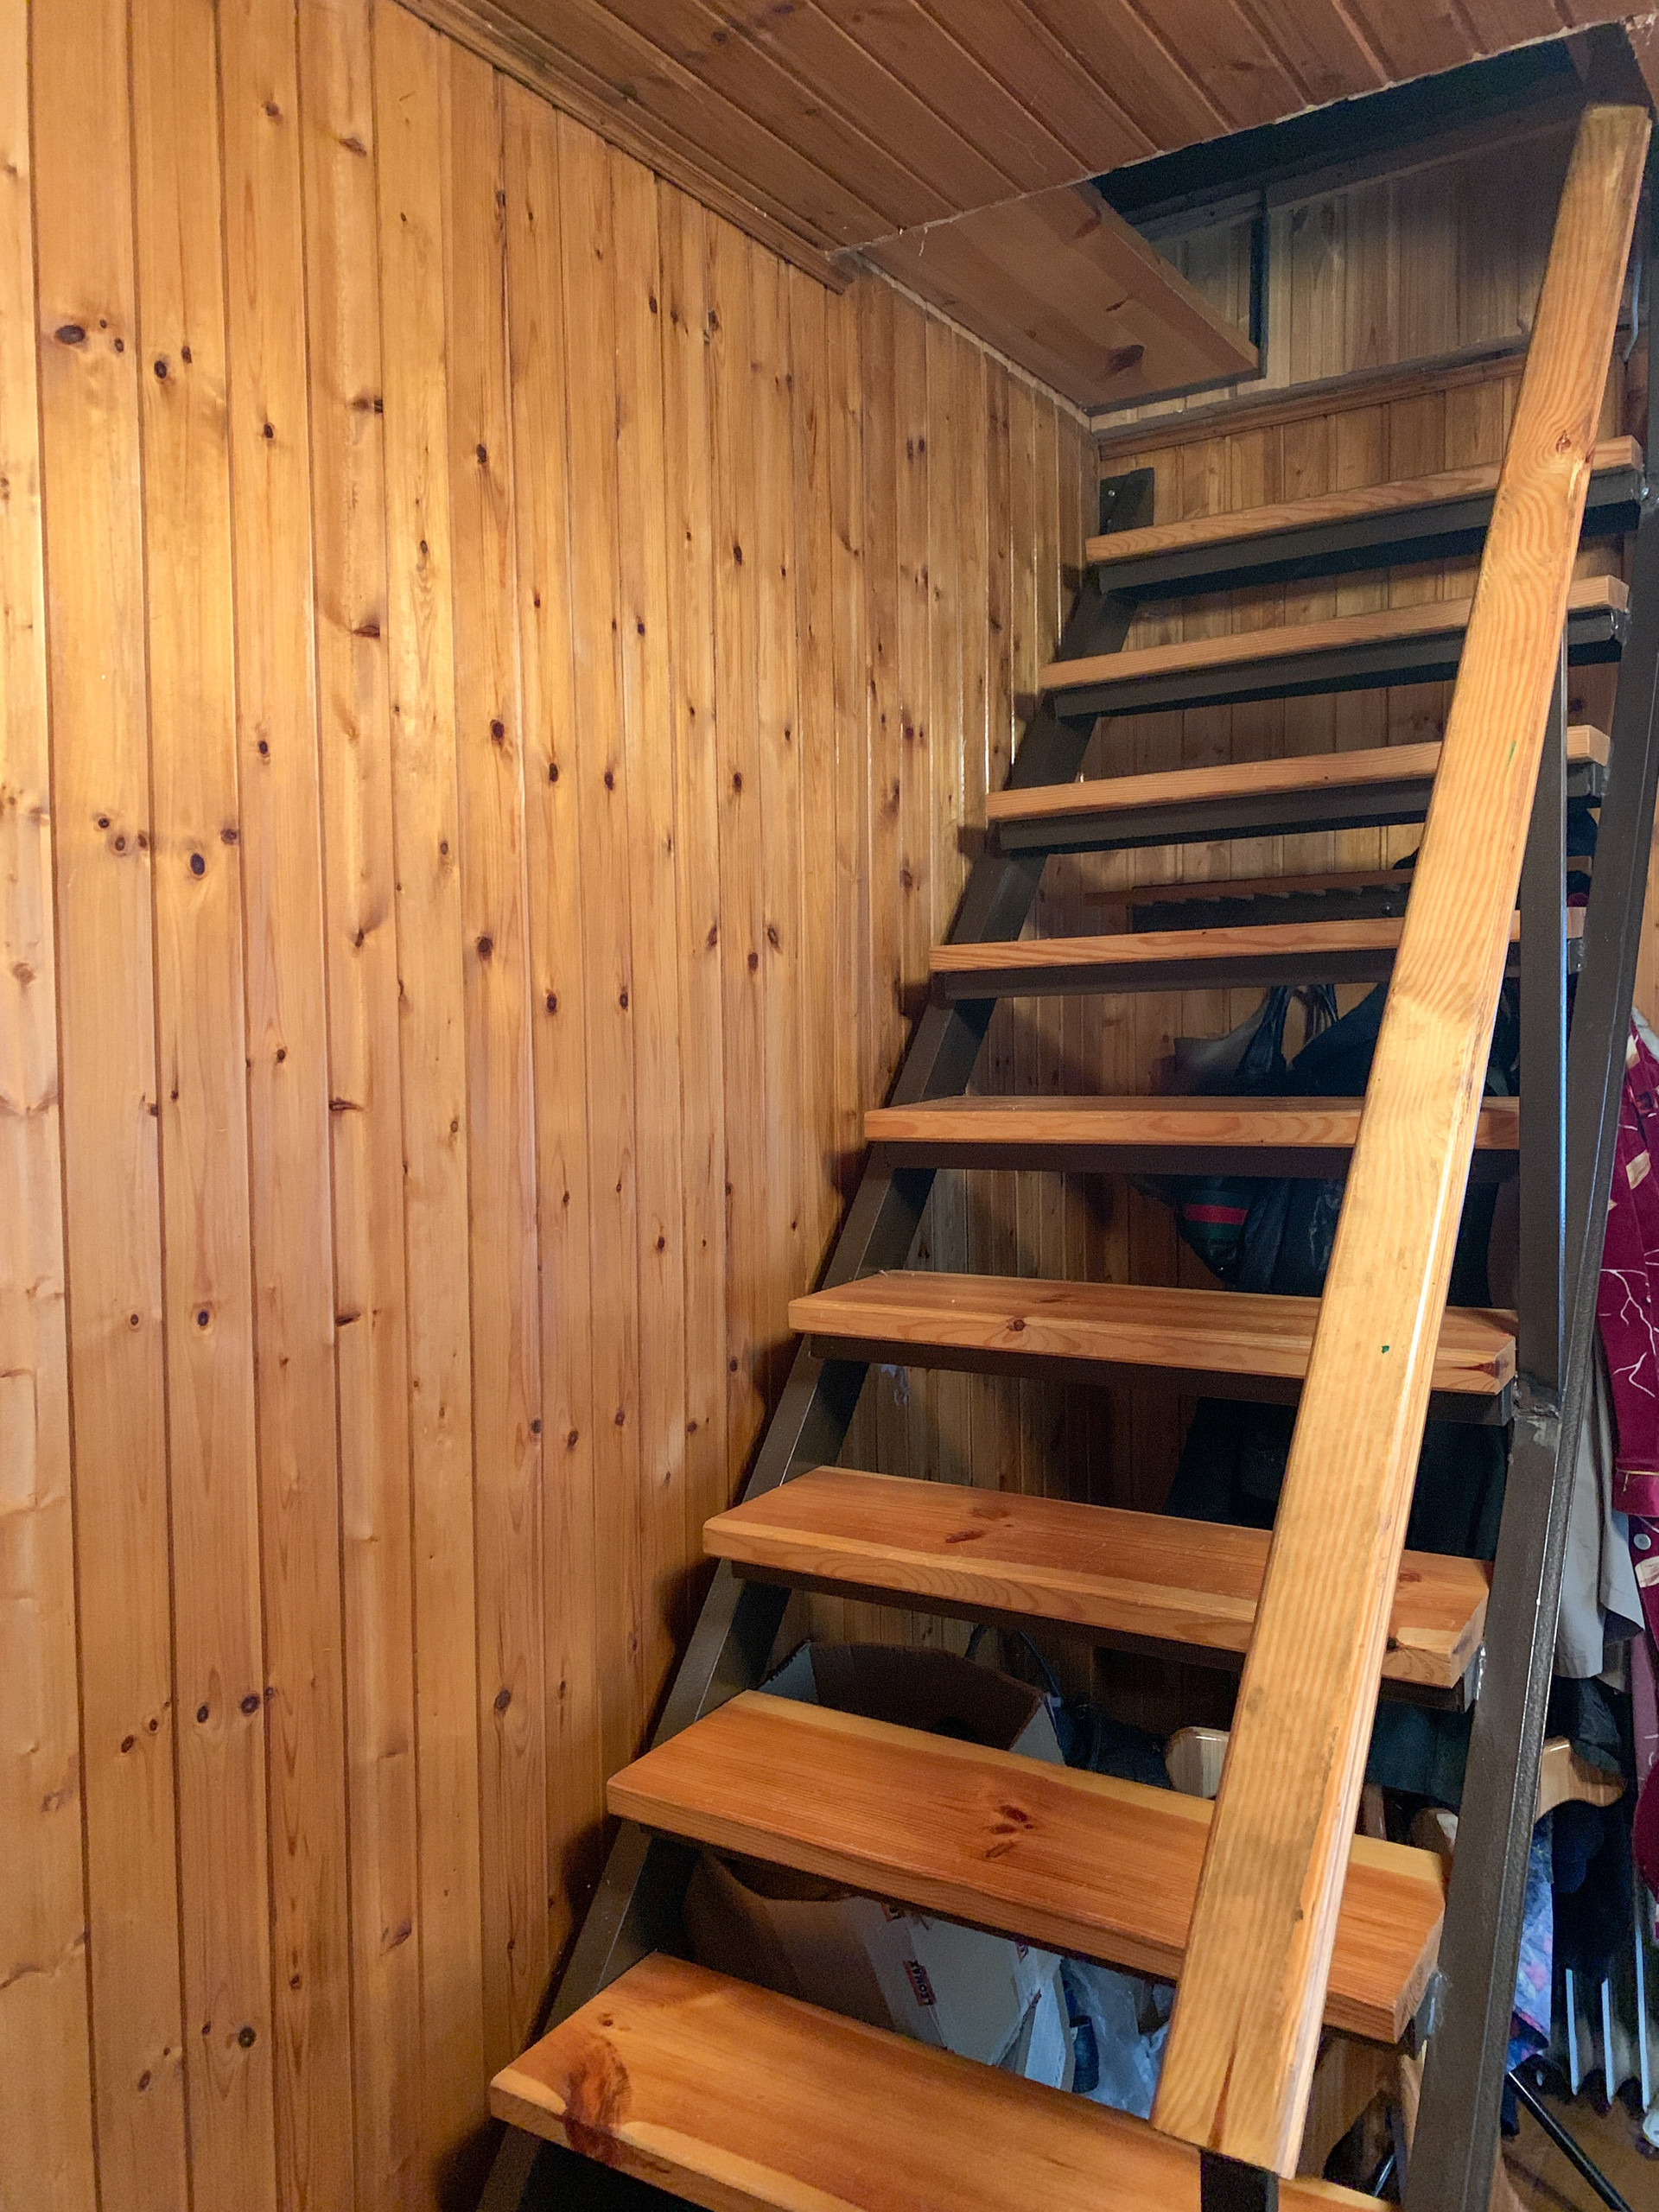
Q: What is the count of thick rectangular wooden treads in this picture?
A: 9